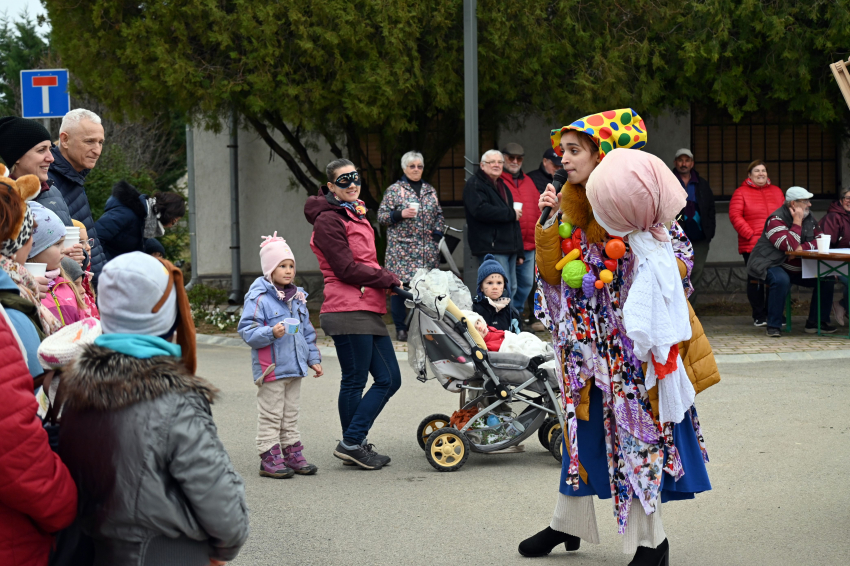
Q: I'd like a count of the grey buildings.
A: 1